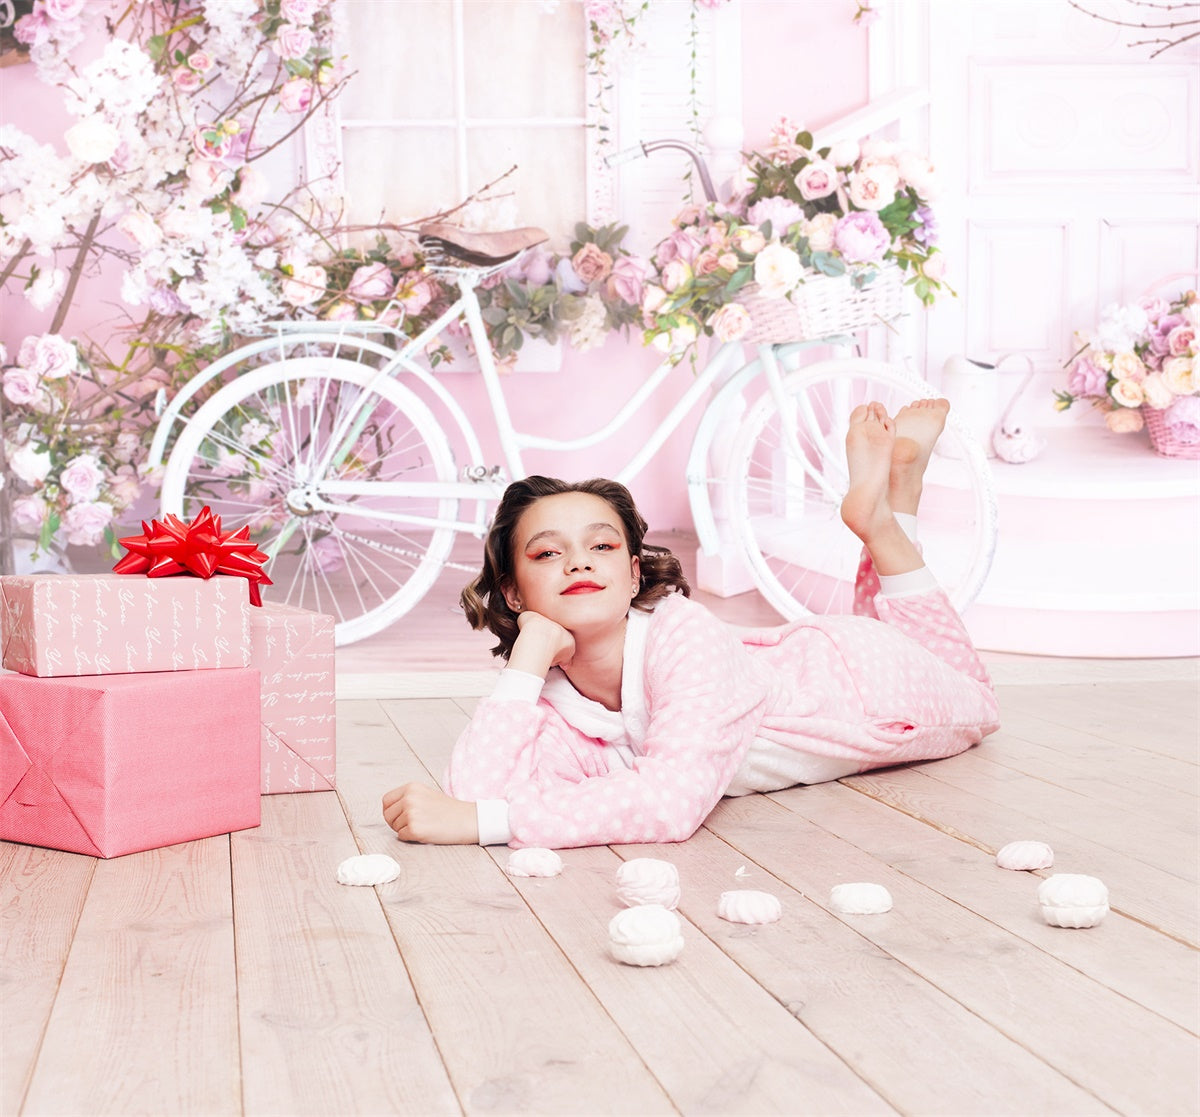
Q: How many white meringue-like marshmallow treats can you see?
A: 8